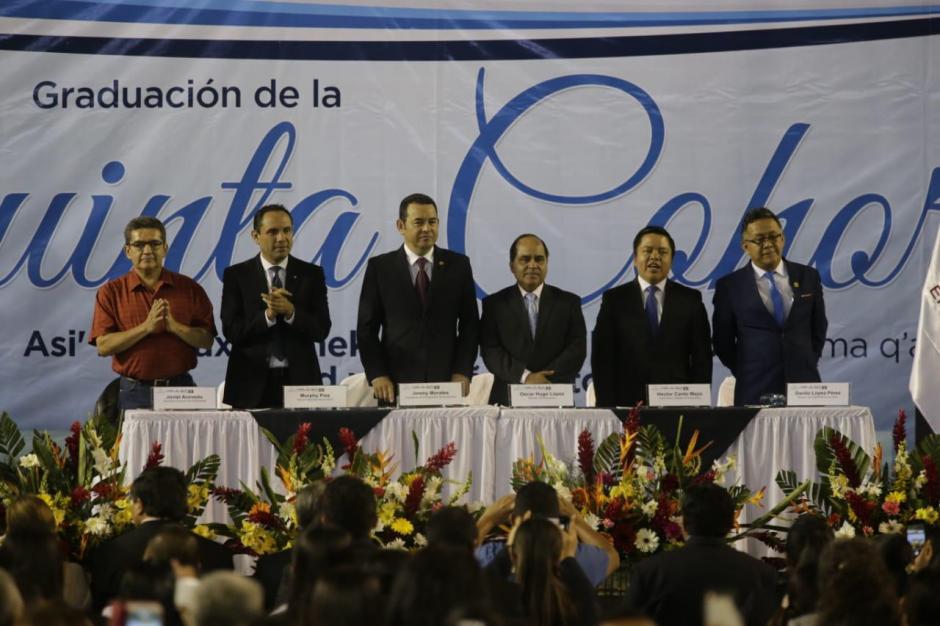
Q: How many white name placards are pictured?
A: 6